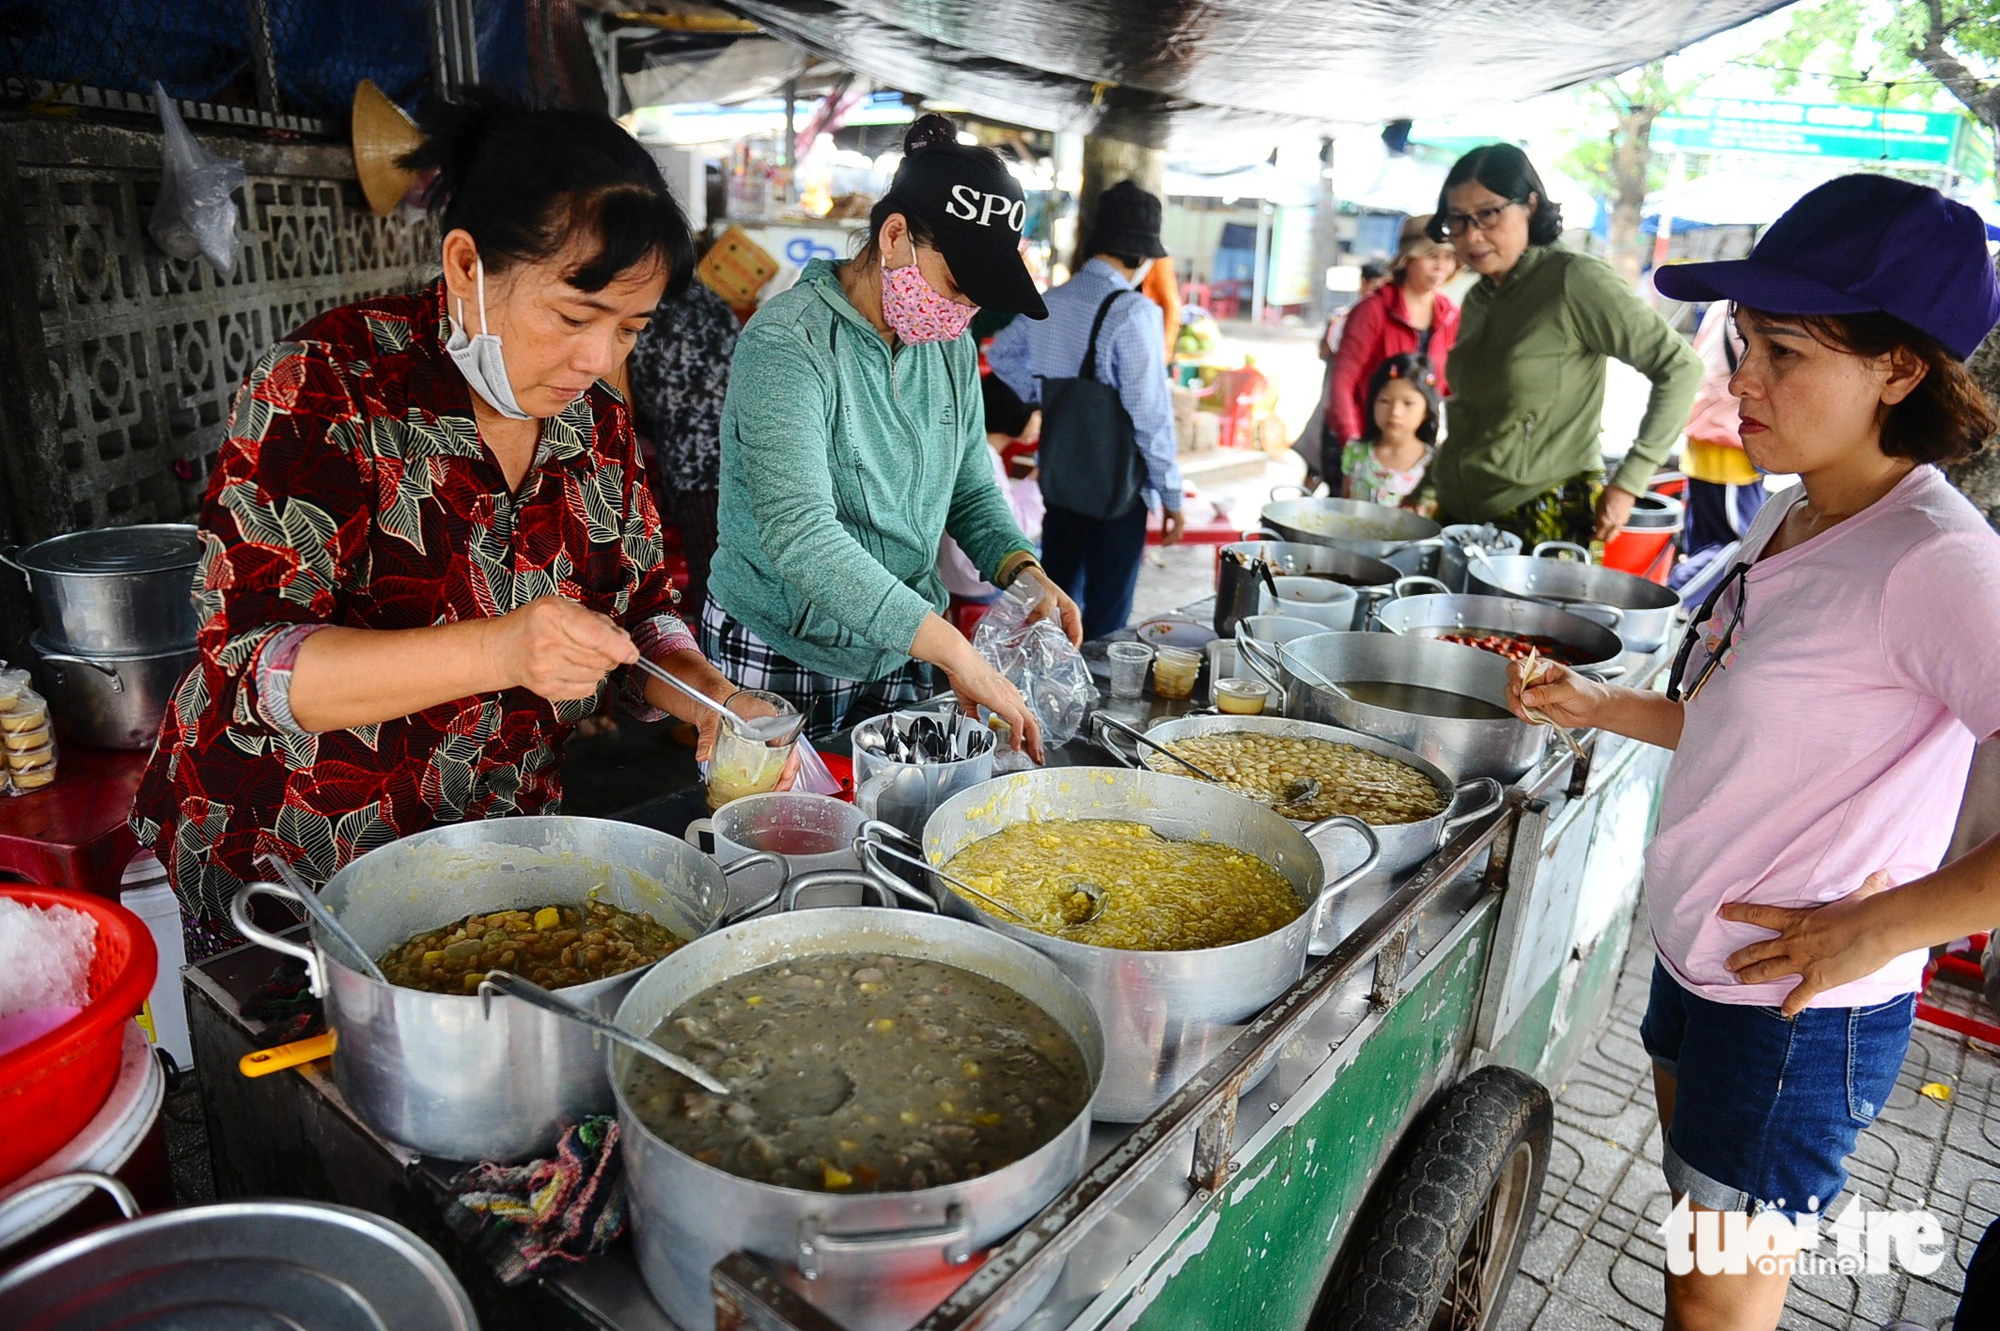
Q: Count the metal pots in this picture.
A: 12